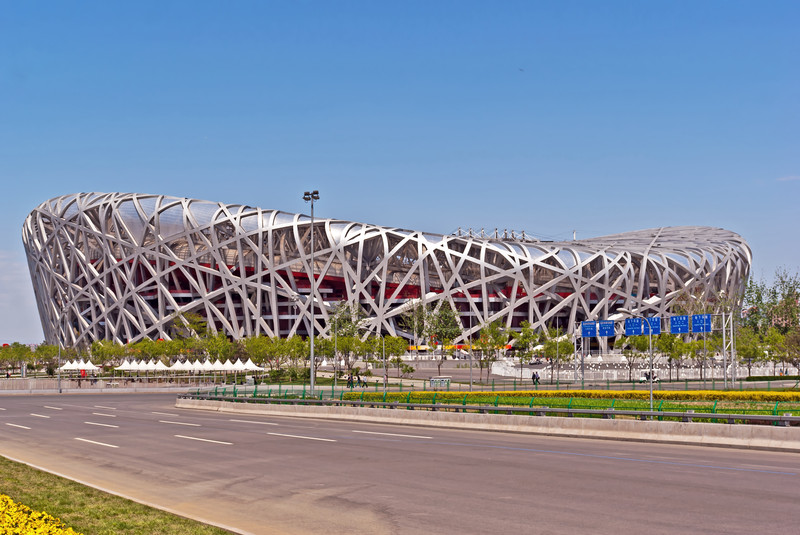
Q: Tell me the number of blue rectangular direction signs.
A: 6